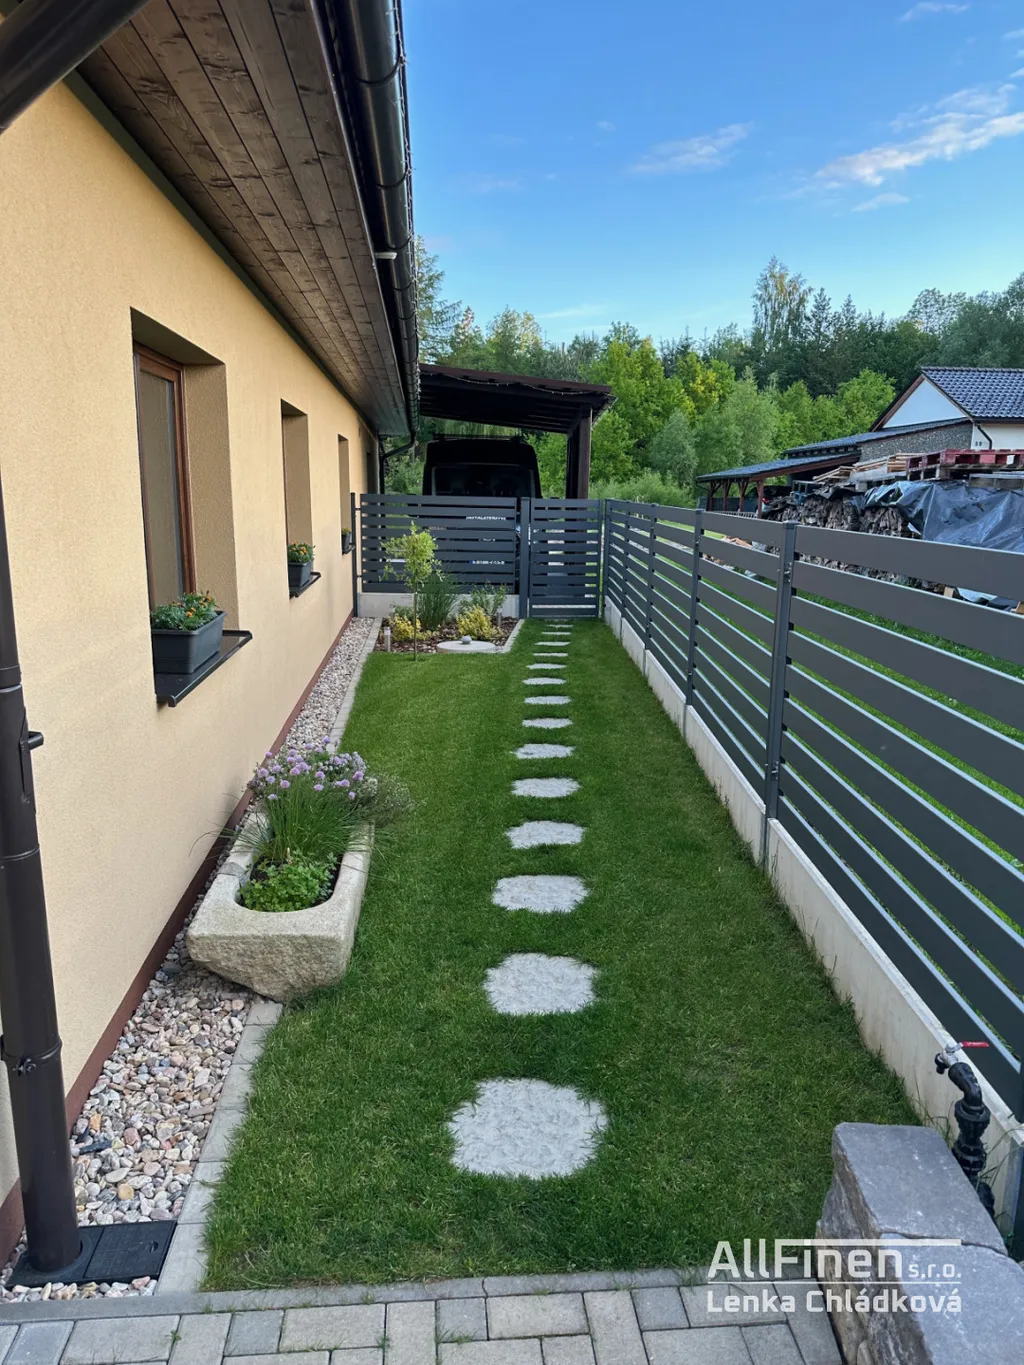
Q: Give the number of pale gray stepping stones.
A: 14